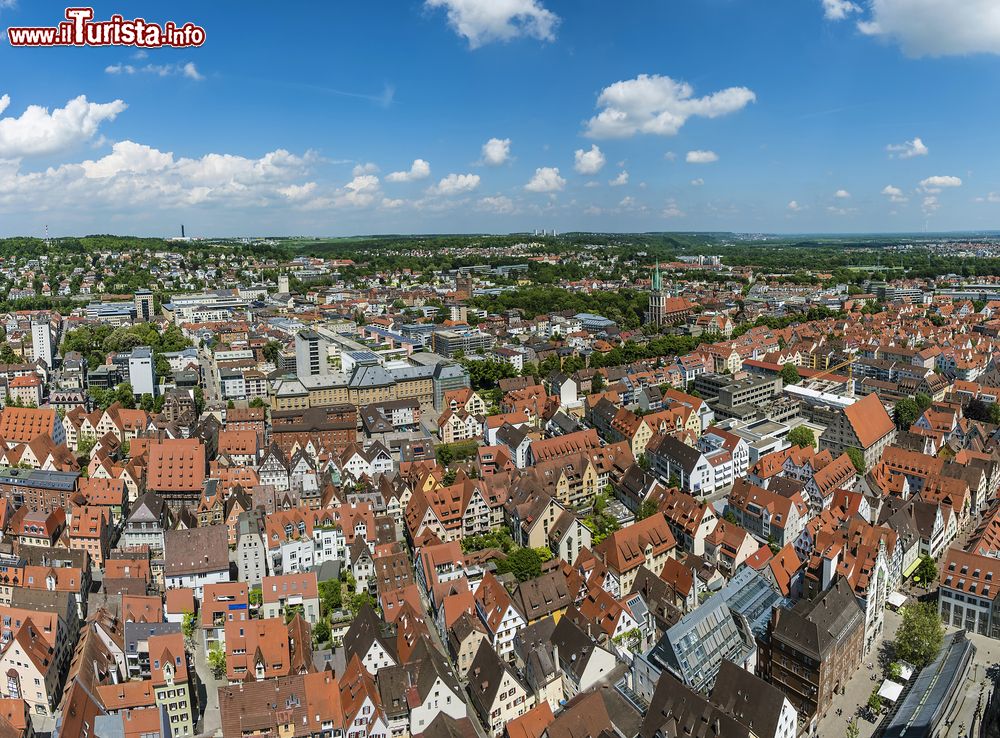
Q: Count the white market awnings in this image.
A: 3